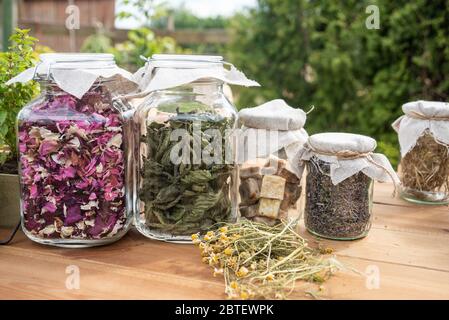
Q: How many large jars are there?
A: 2